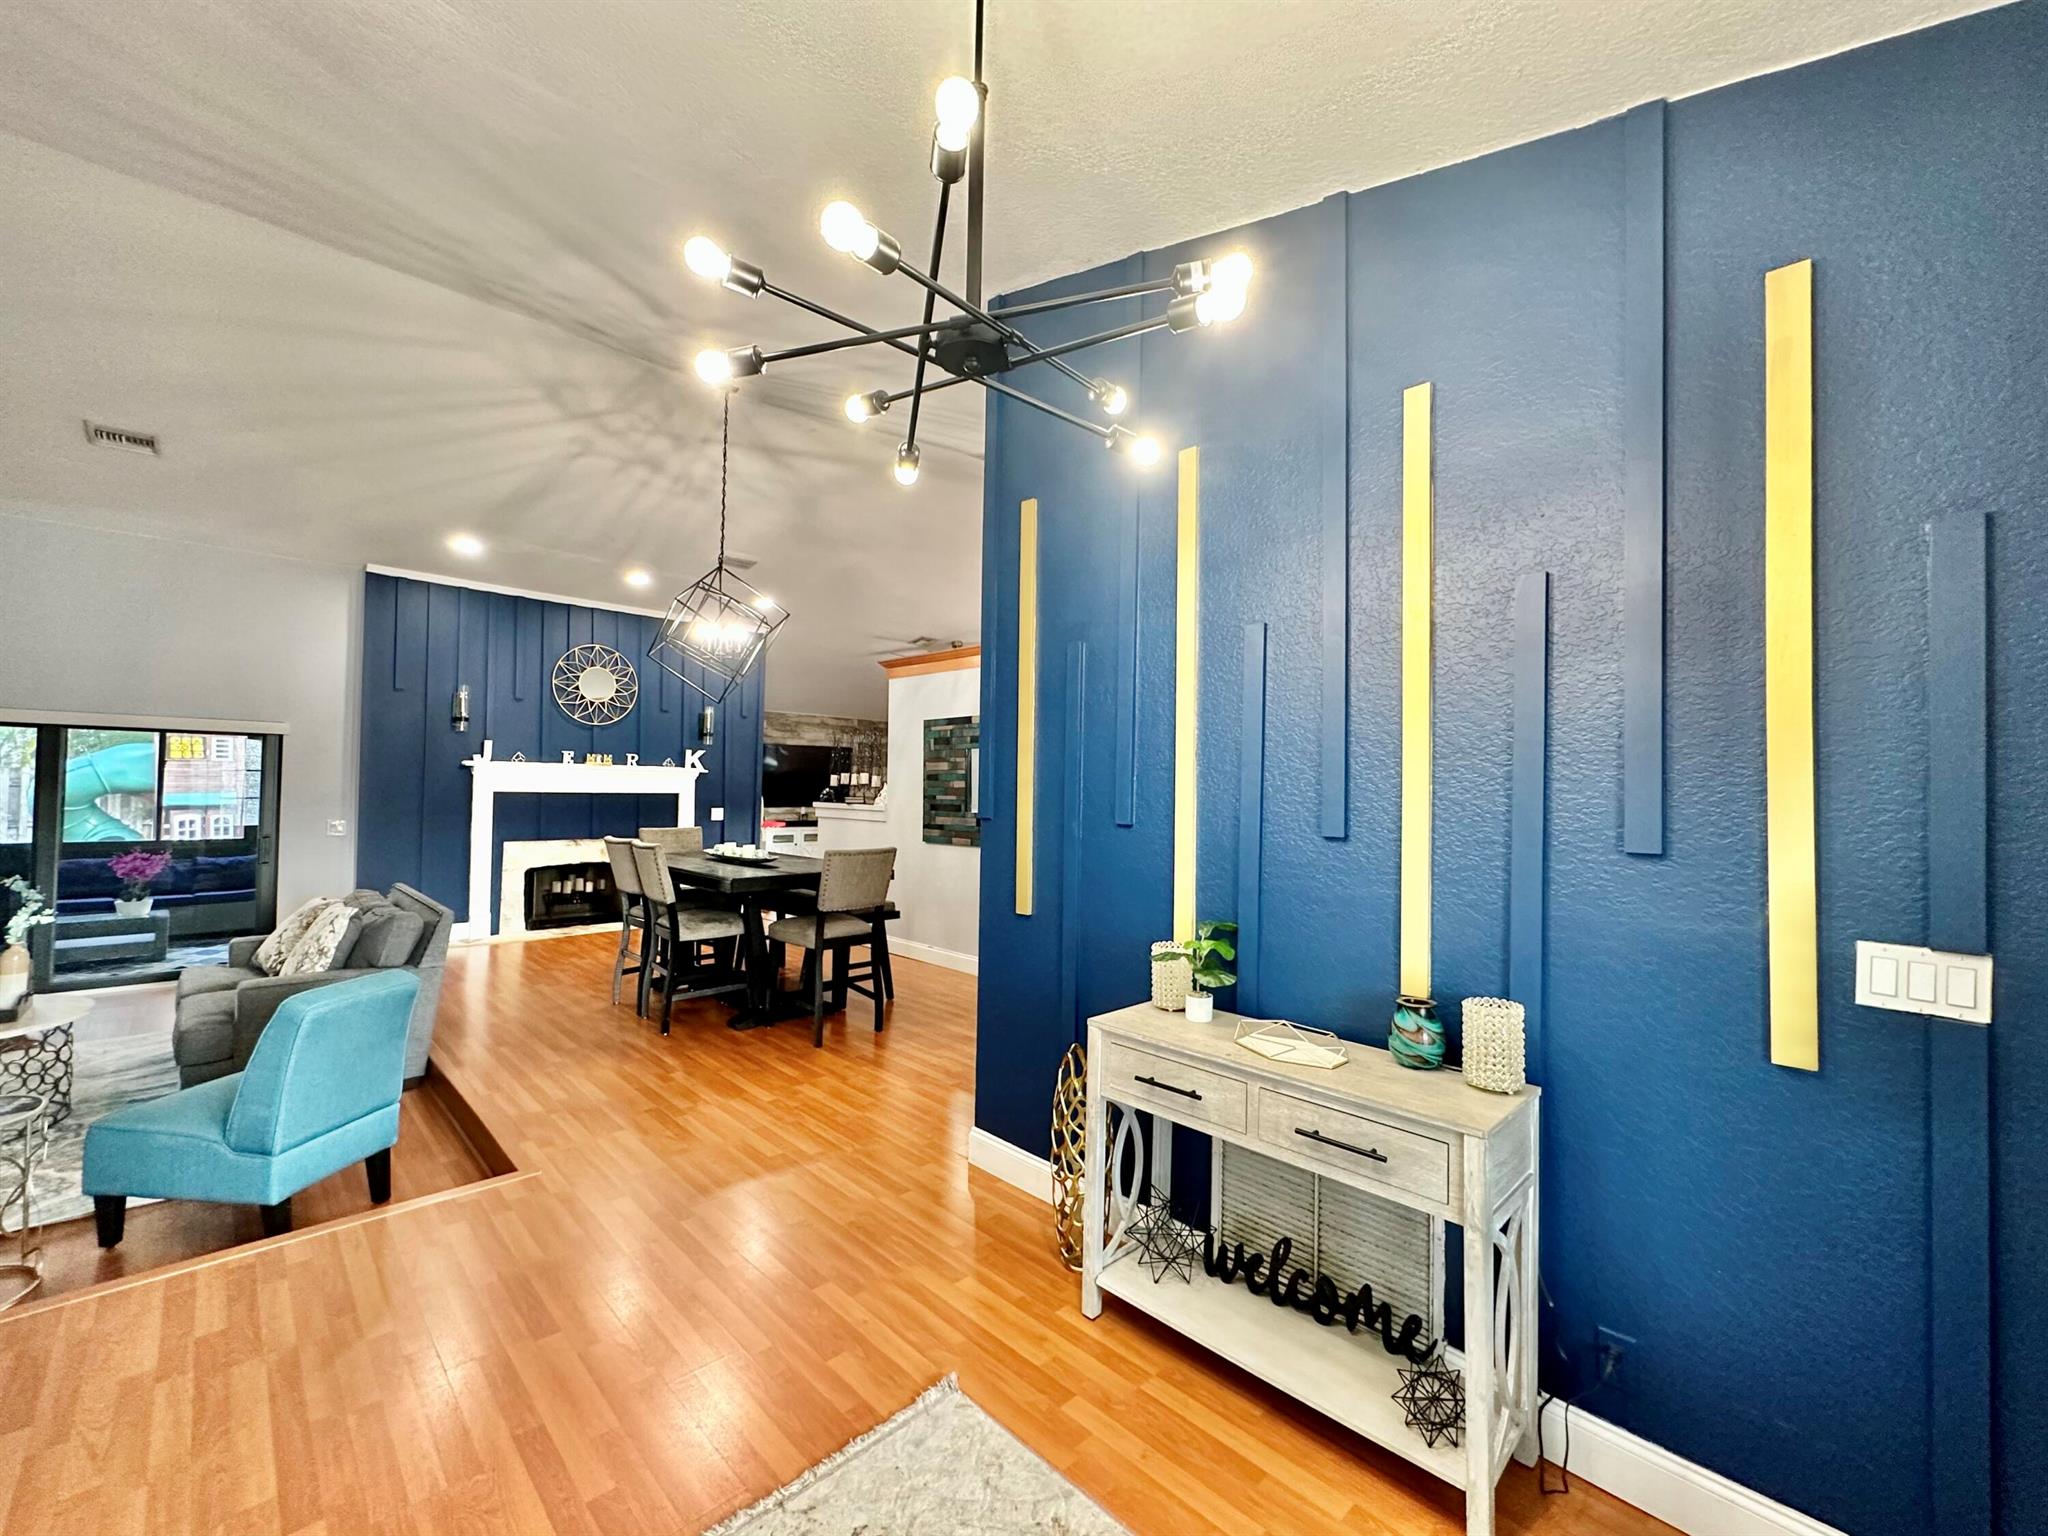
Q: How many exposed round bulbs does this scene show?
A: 10